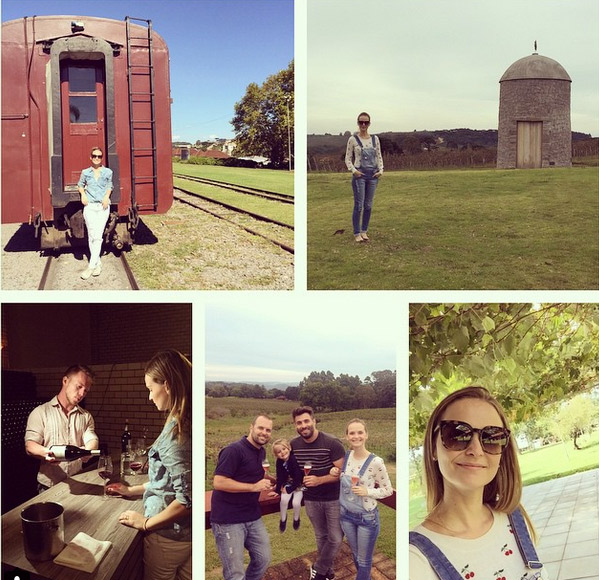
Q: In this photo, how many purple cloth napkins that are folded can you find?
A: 0